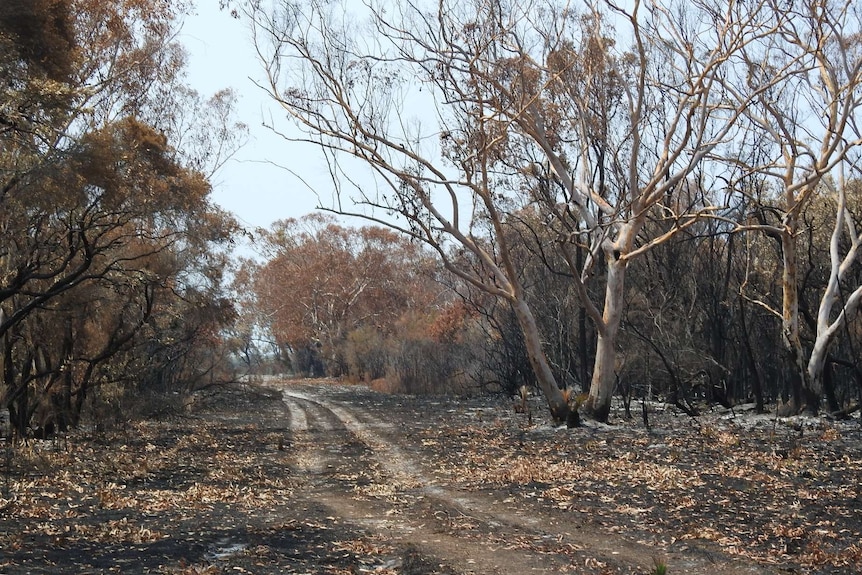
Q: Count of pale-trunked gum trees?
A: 4